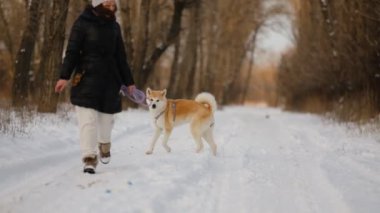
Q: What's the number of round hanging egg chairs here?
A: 0